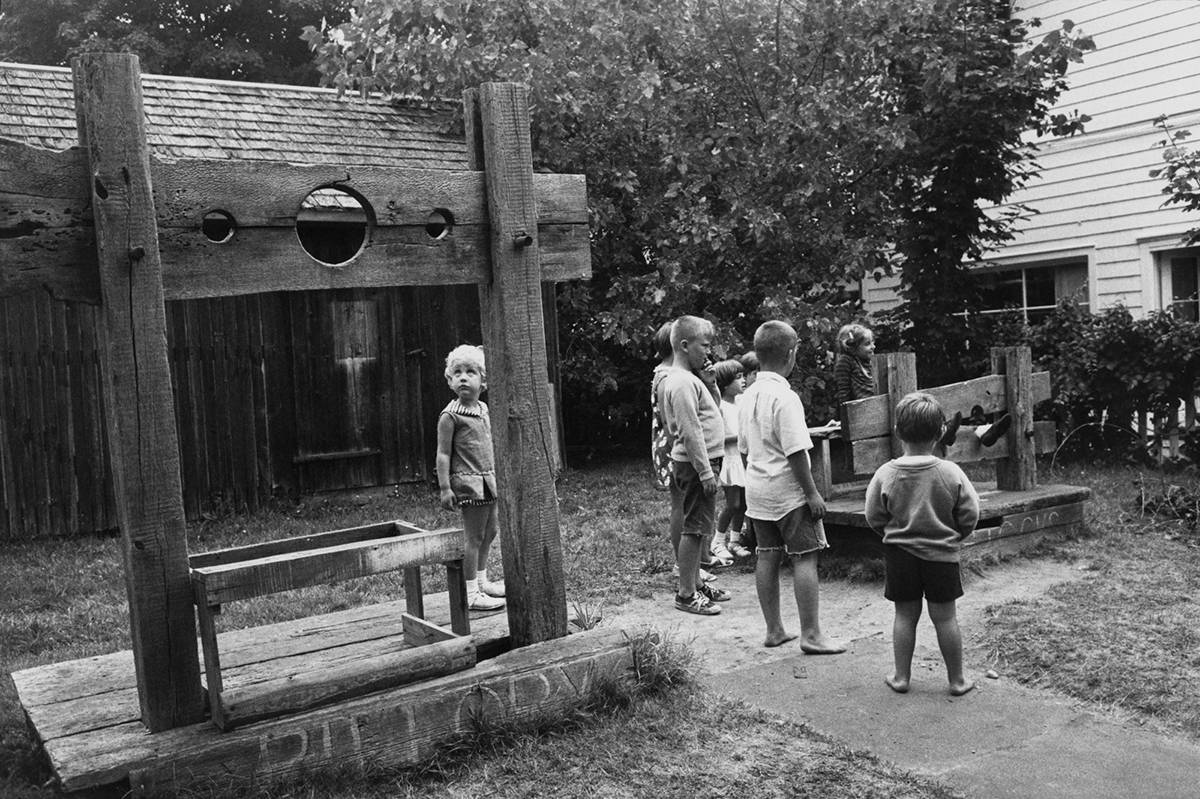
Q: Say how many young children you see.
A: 8